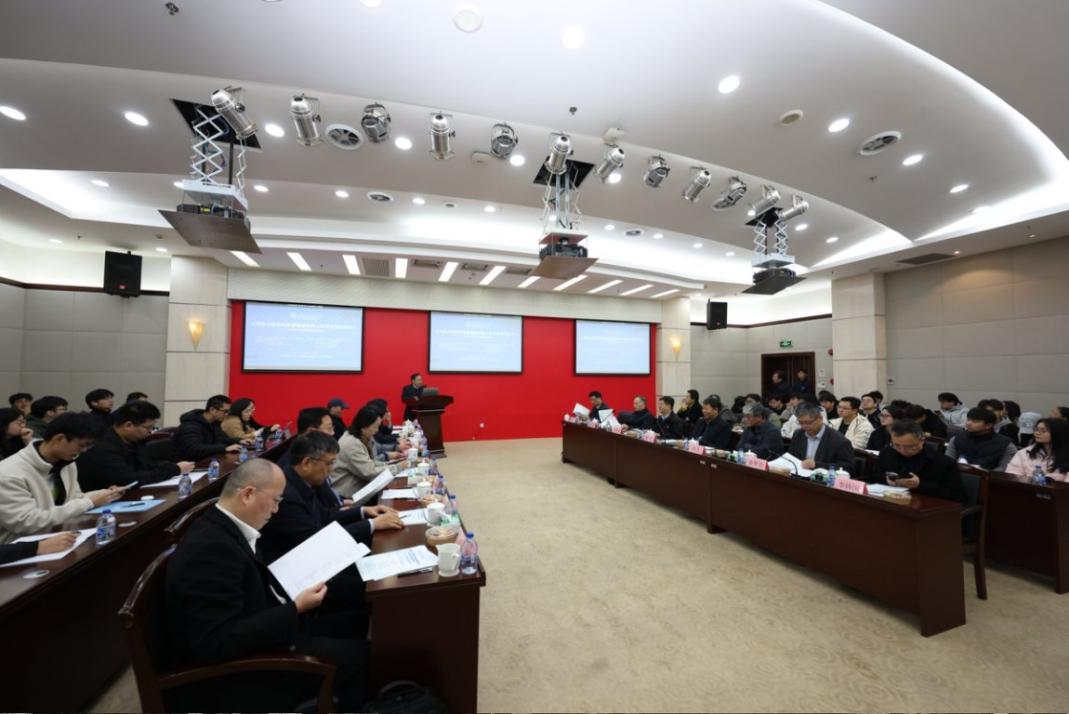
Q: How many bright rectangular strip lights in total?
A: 11